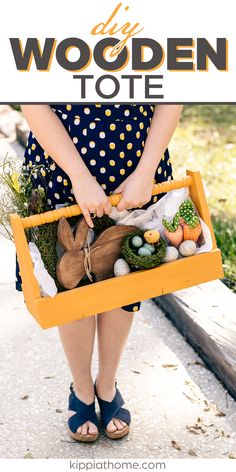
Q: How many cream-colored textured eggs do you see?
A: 3